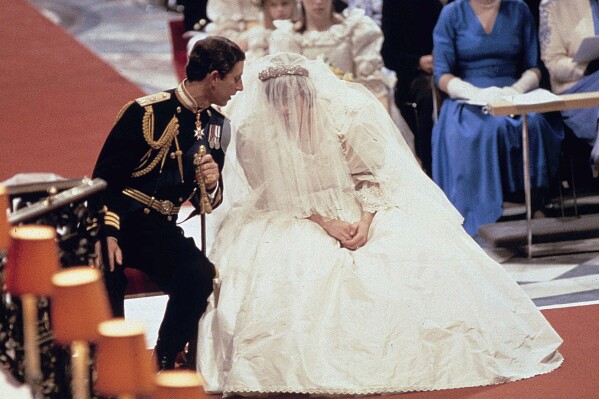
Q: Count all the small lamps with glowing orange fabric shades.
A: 5